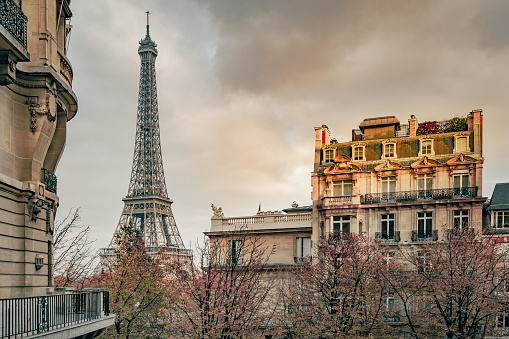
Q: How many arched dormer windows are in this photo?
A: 5